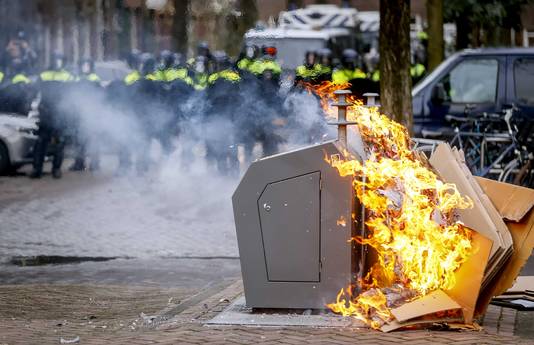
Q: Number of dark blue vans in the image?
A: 1